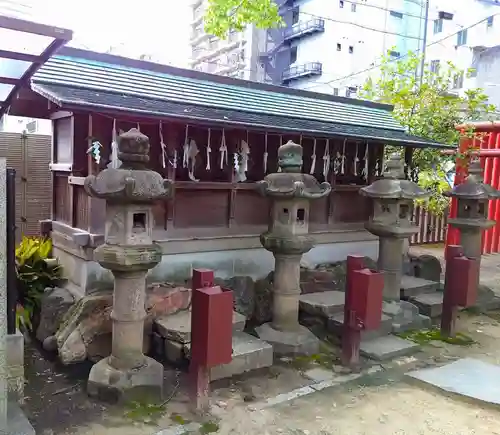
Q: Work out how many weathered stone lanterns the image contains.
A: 4